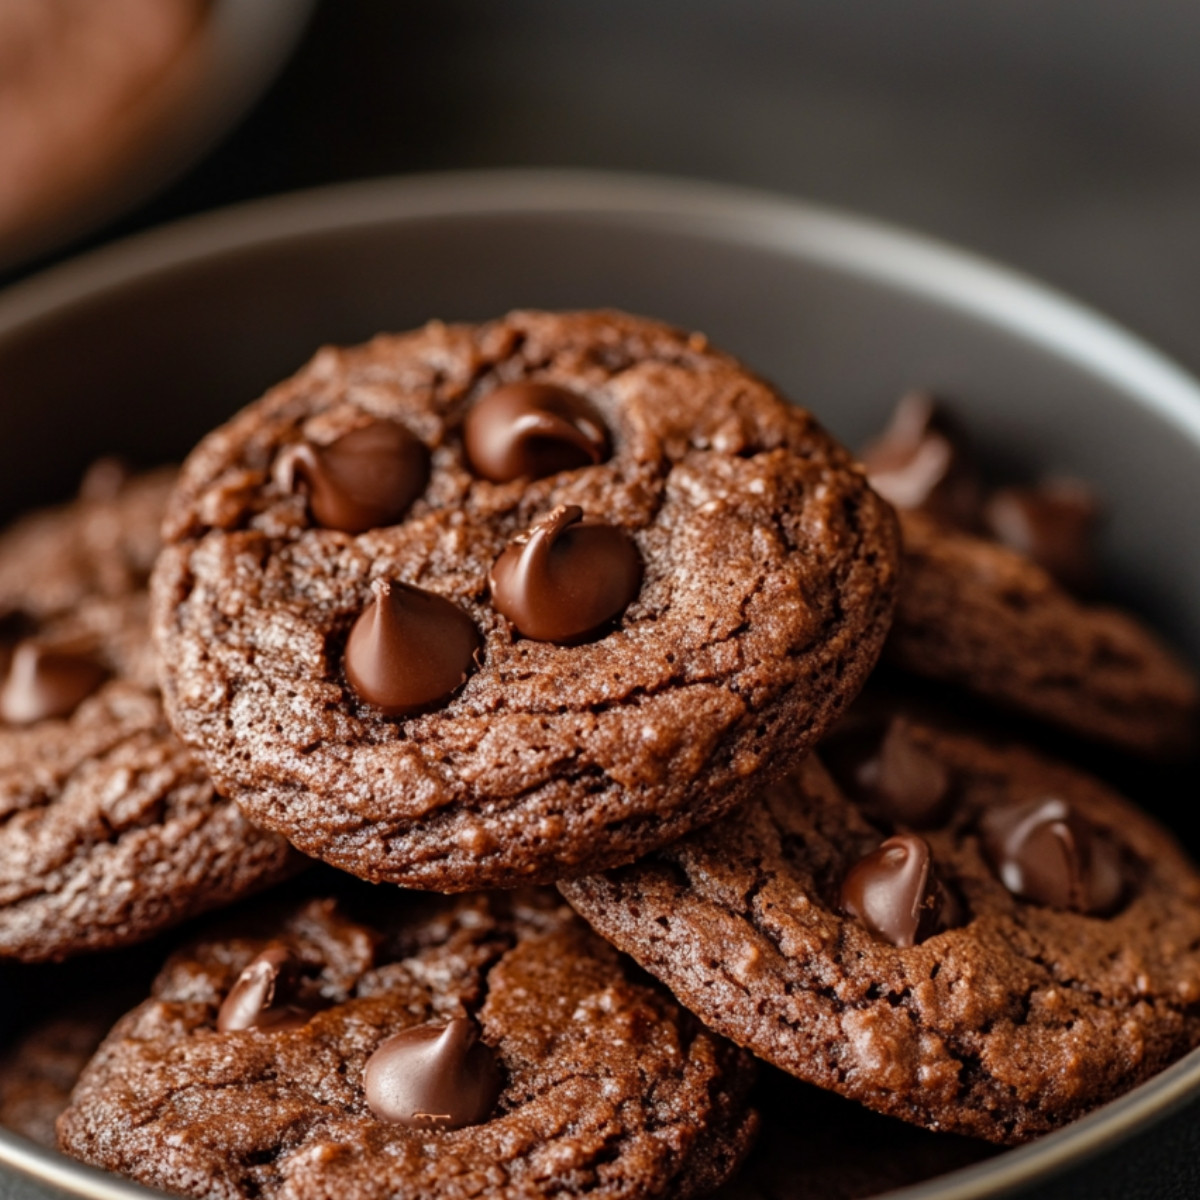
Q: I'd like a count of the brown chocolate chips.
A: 12